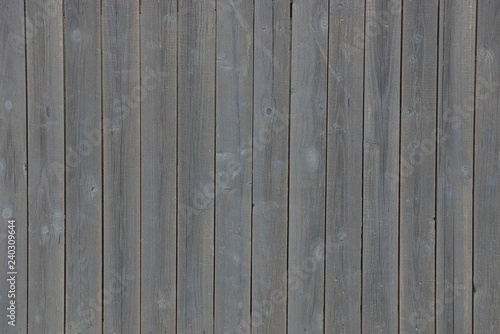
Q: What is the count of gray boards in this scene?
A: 14